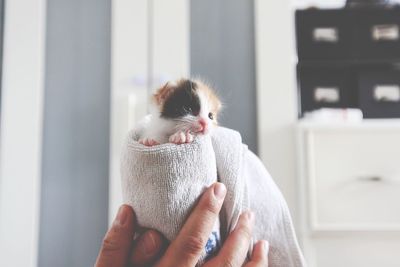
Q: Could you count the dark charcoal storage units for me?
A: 4